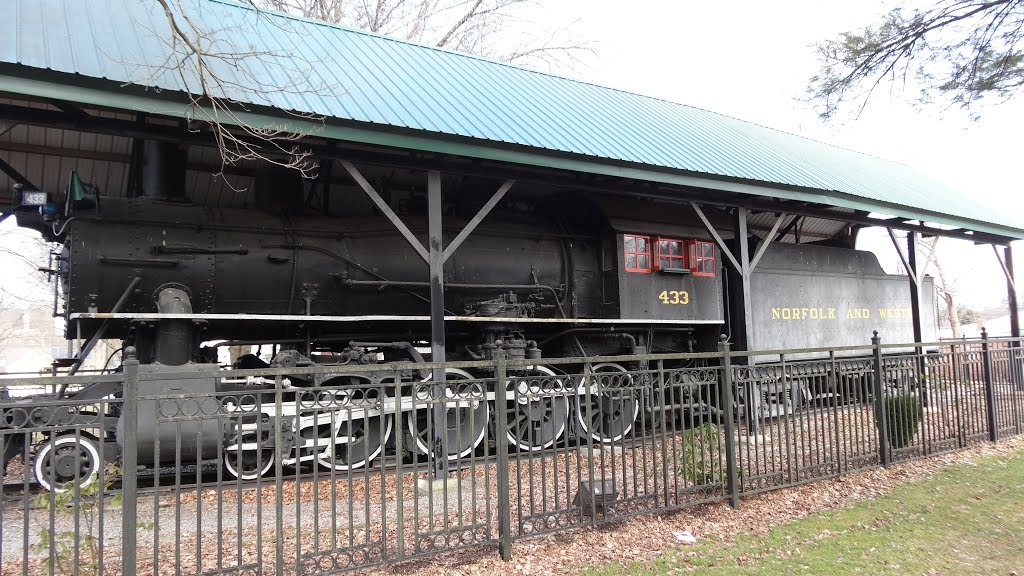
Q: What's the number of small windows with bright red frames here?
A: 3